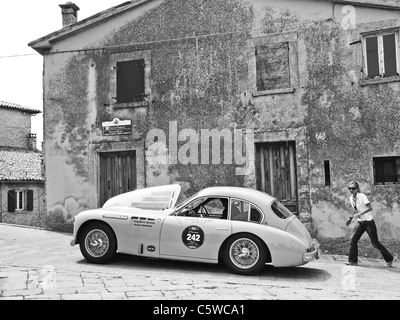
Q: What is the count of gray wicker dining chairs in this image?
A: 0